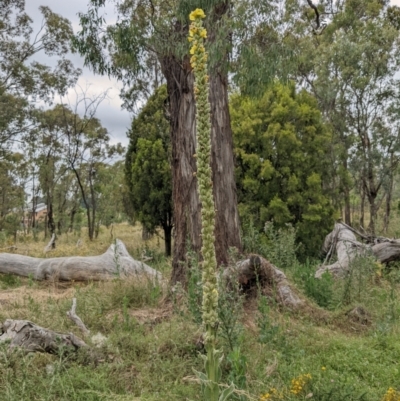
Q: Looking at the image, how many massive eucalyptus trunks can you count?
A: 2